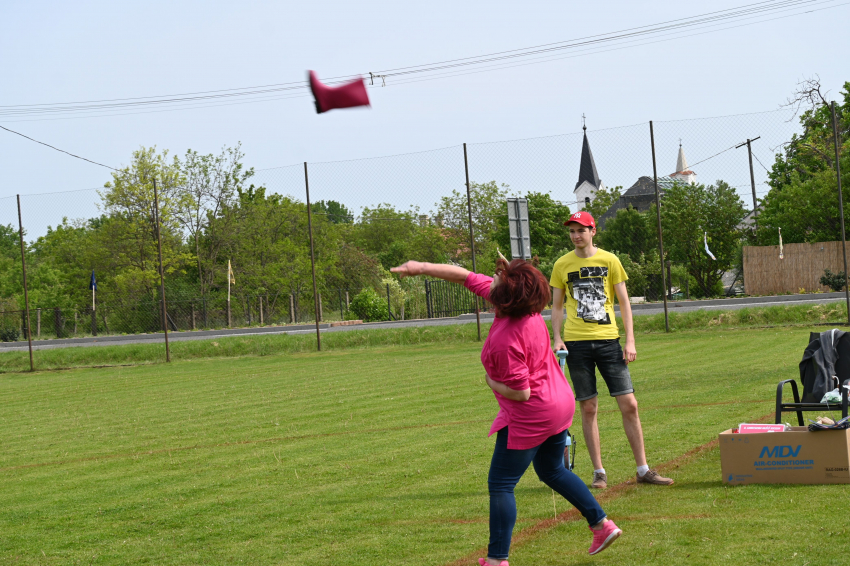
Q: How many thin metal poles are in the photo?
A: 6